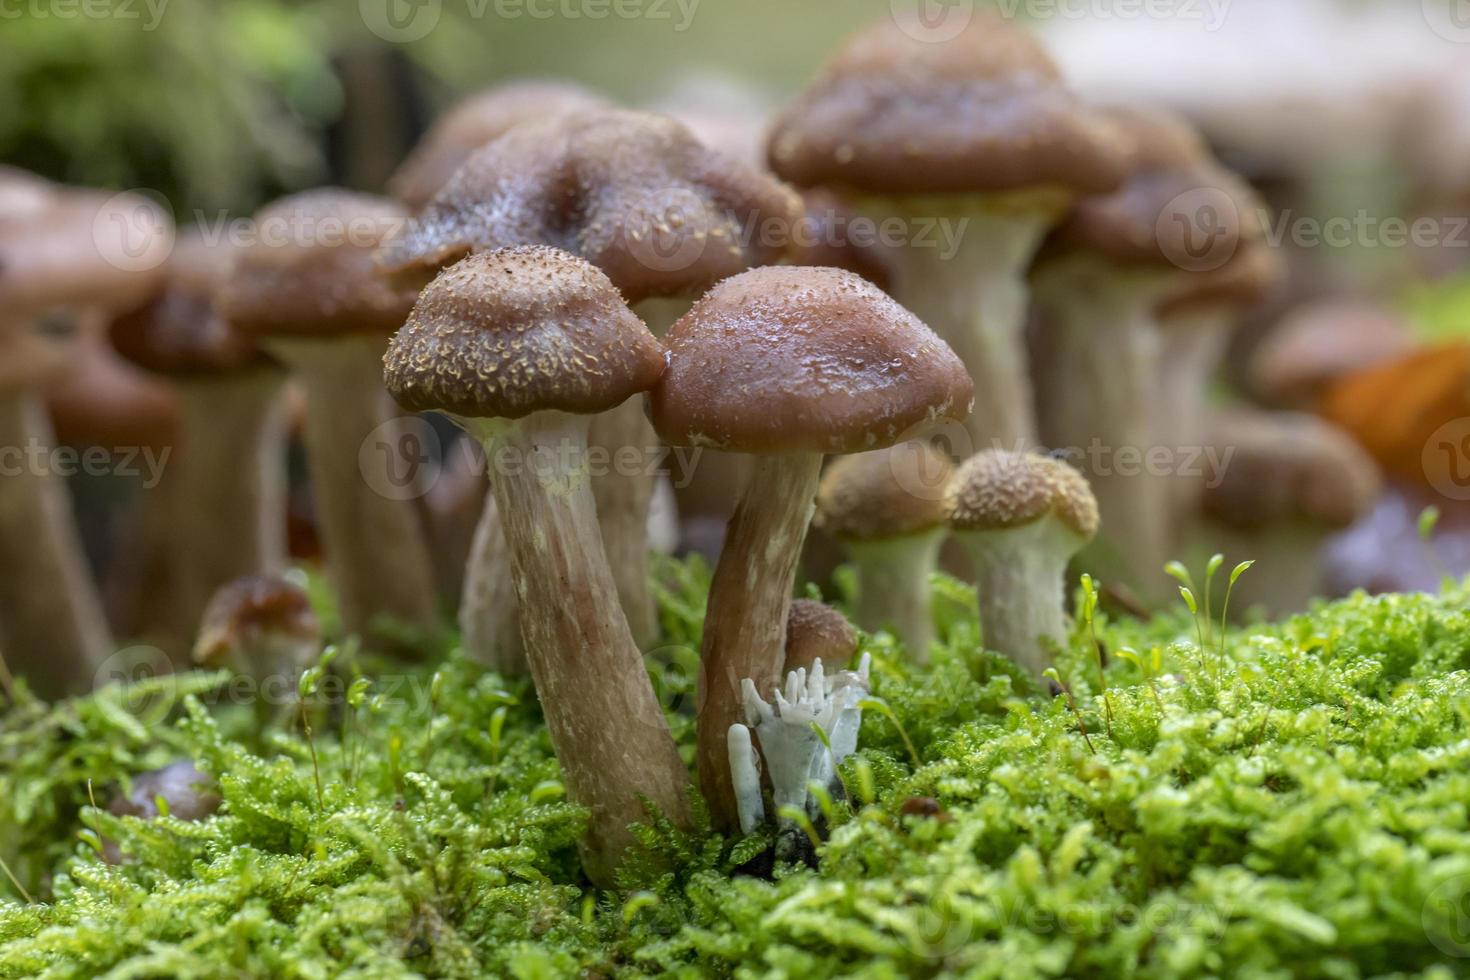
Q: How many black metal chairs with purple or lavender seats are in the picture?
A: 0